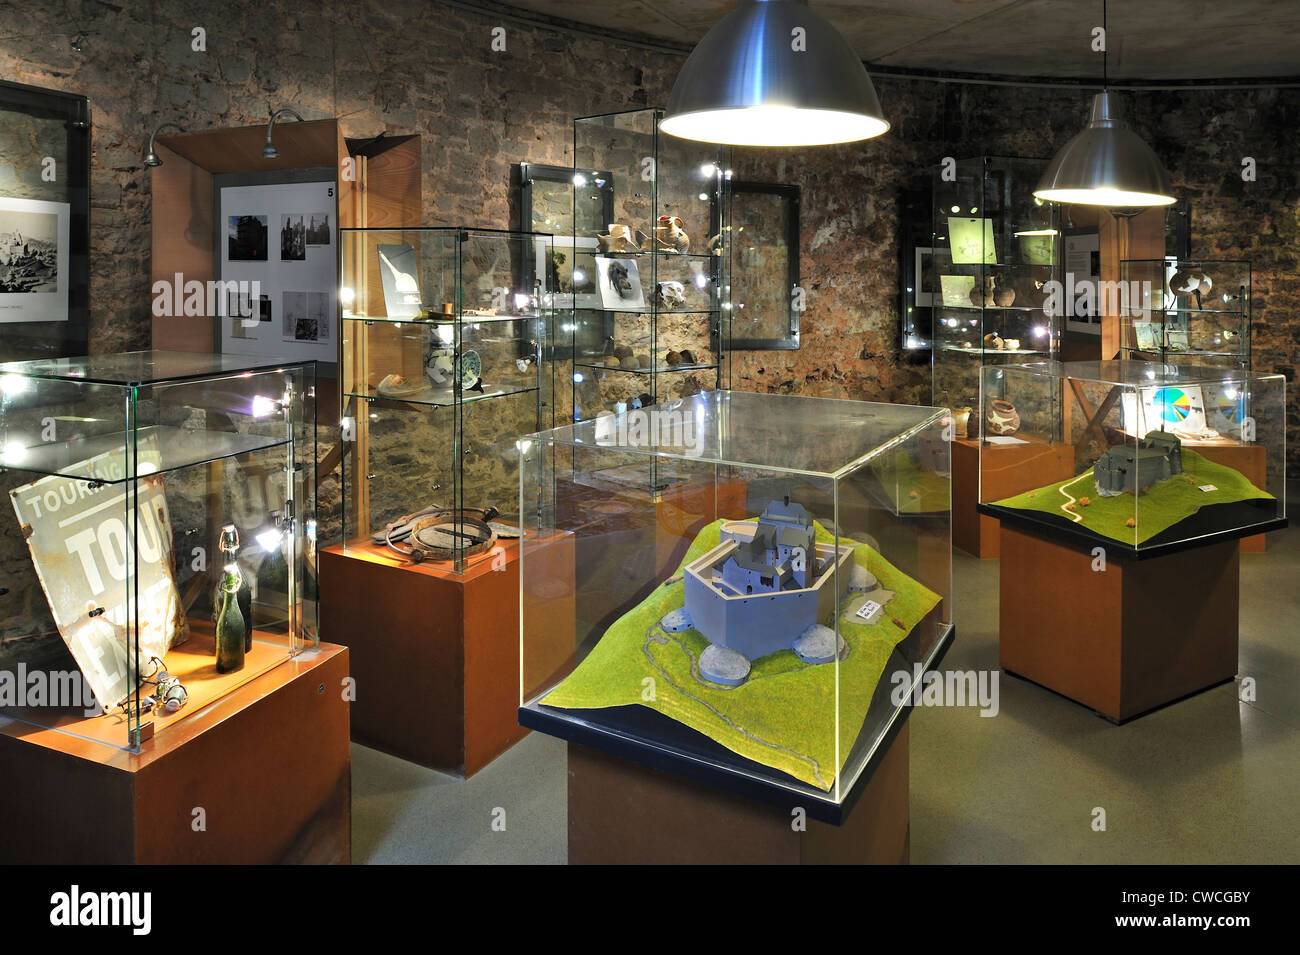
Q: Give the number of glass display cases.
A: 7